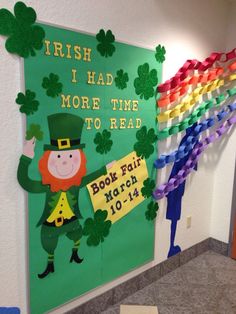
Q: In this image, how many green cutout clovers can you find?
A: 13